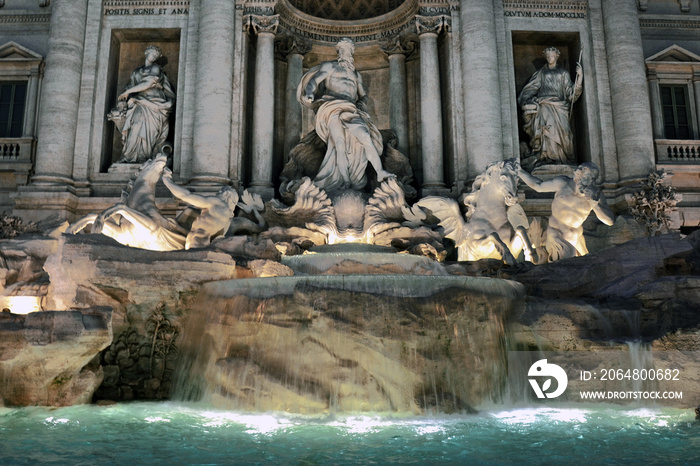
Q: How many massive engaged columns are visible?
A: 4